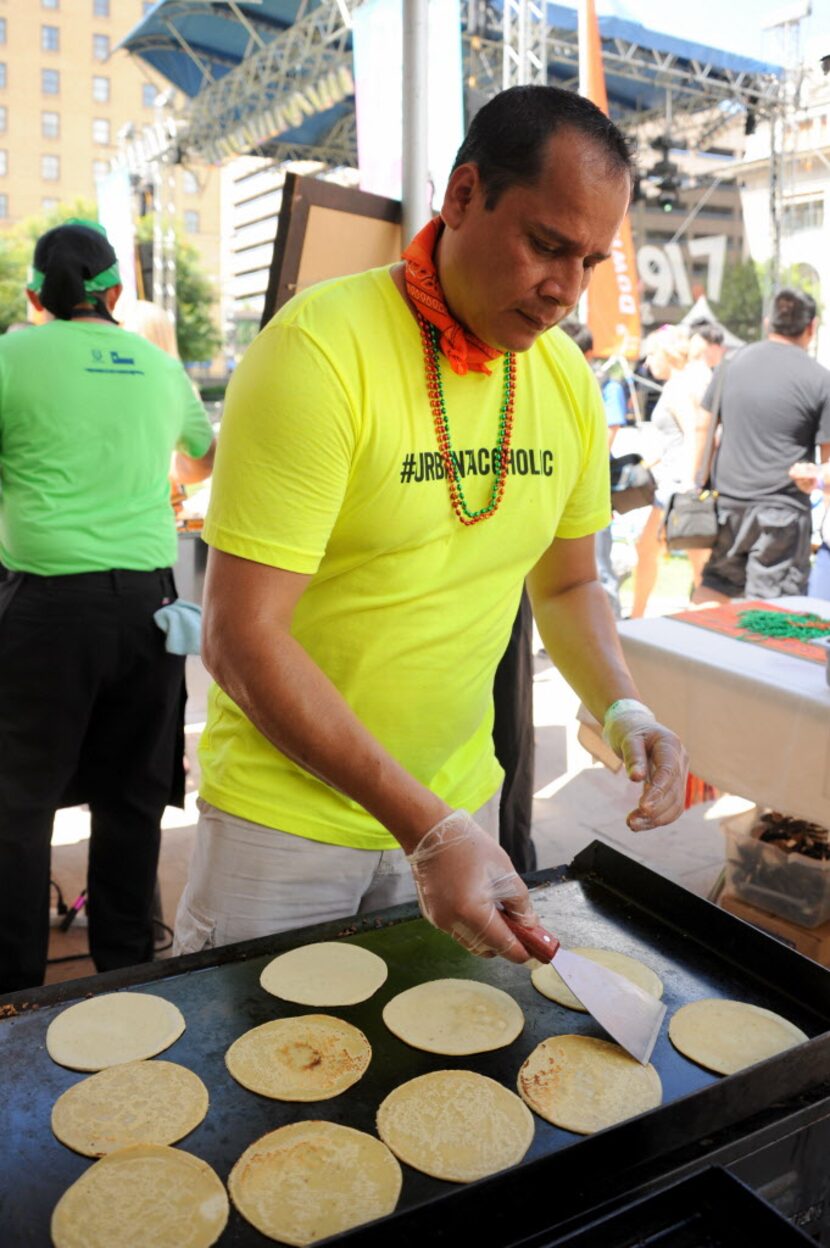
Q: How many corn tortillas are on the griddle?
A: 11